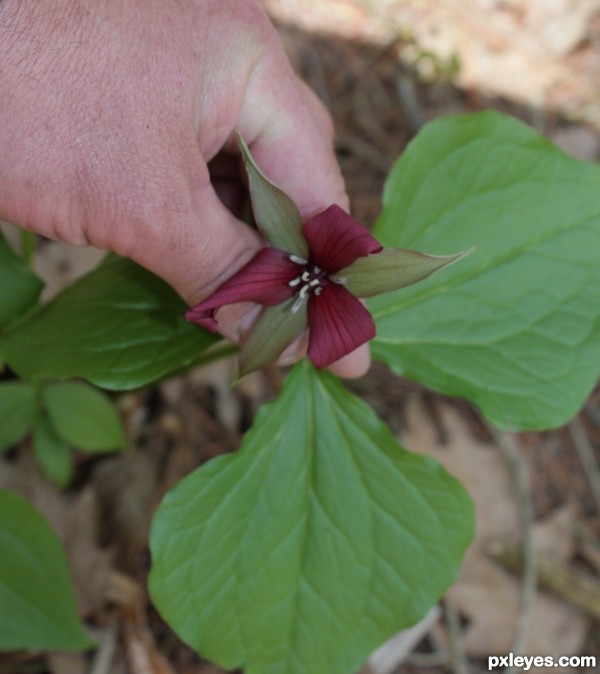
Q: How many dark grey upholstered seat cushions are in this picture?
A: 0